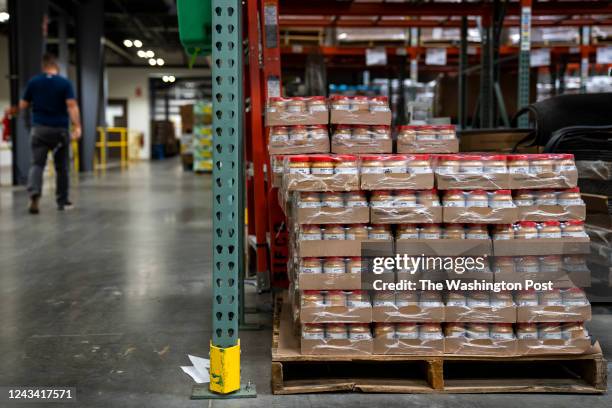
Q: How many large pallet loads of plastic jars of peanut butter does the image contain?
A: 1